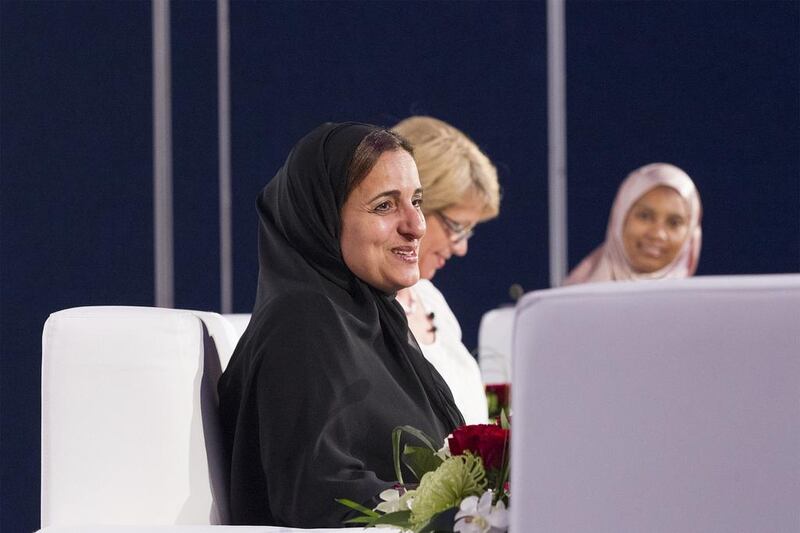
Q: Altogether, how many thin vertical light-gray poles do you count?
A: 3